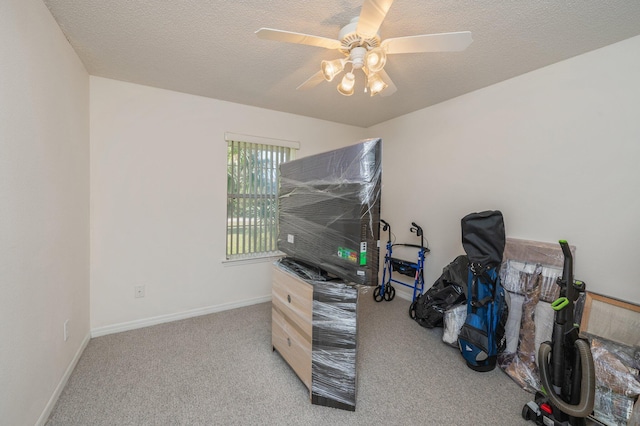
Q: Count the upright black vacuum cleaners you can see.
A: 1